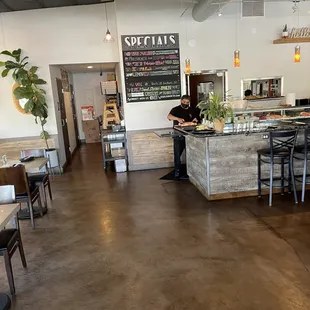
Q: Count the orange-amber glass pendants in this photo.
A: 3